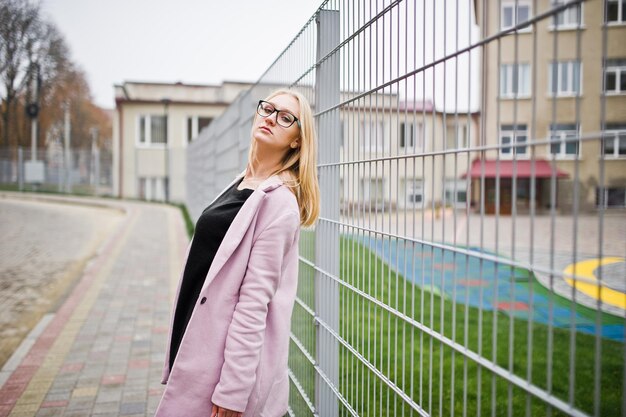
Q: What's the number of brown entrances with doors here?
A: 1